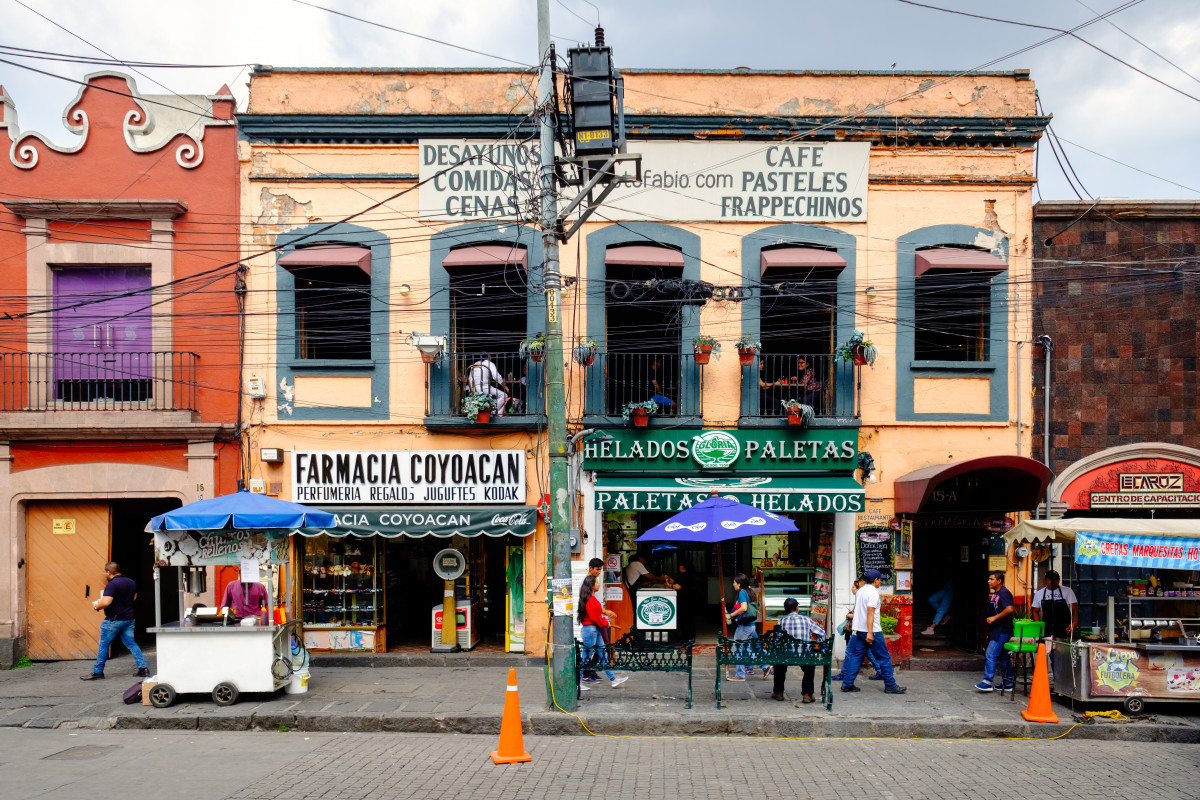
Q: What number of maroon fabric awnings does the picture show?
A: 6